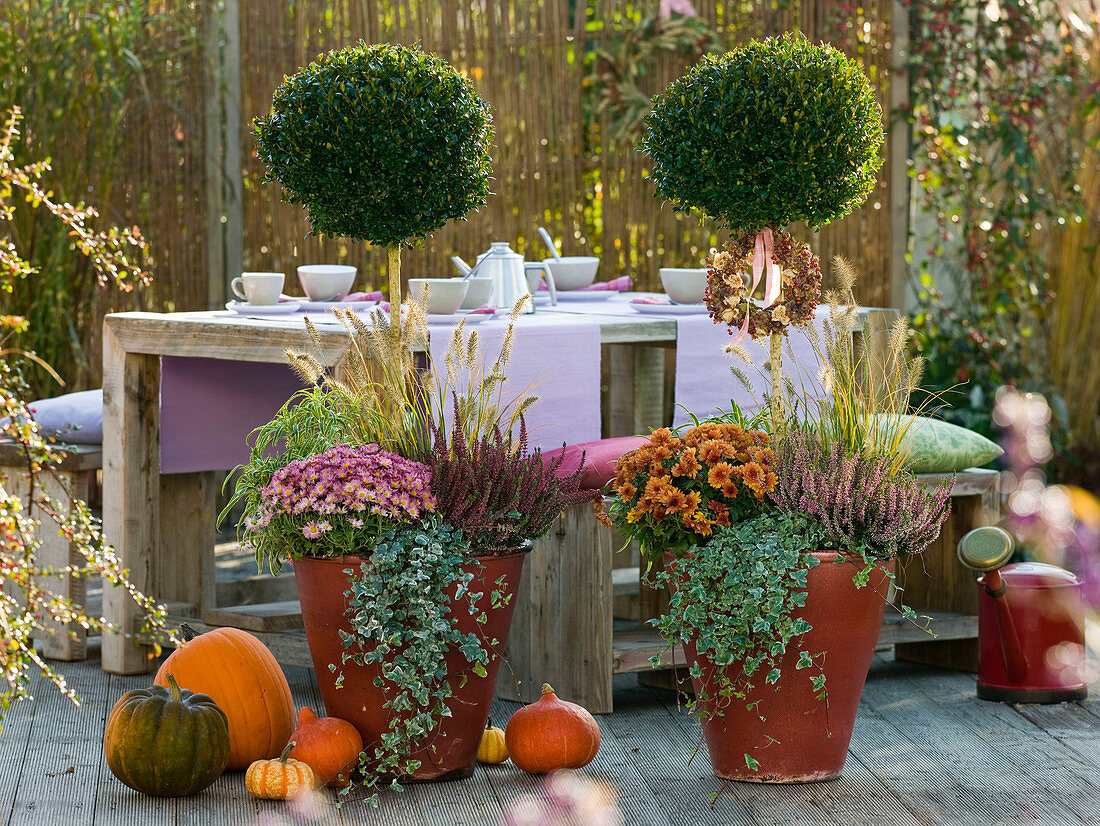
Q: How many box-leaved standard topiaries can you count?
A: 2